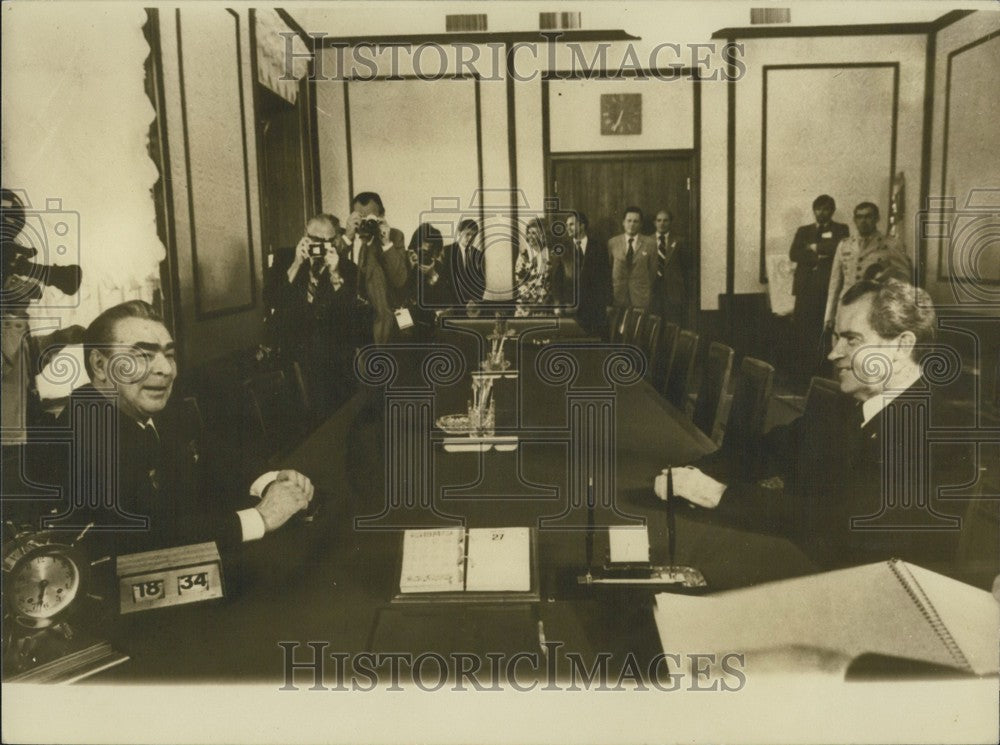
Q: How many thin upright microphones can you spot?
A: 2